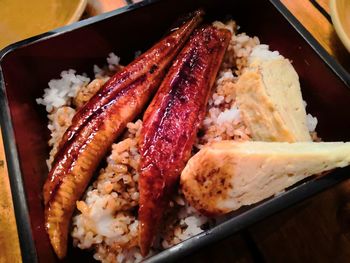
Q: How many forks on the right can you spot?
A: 0